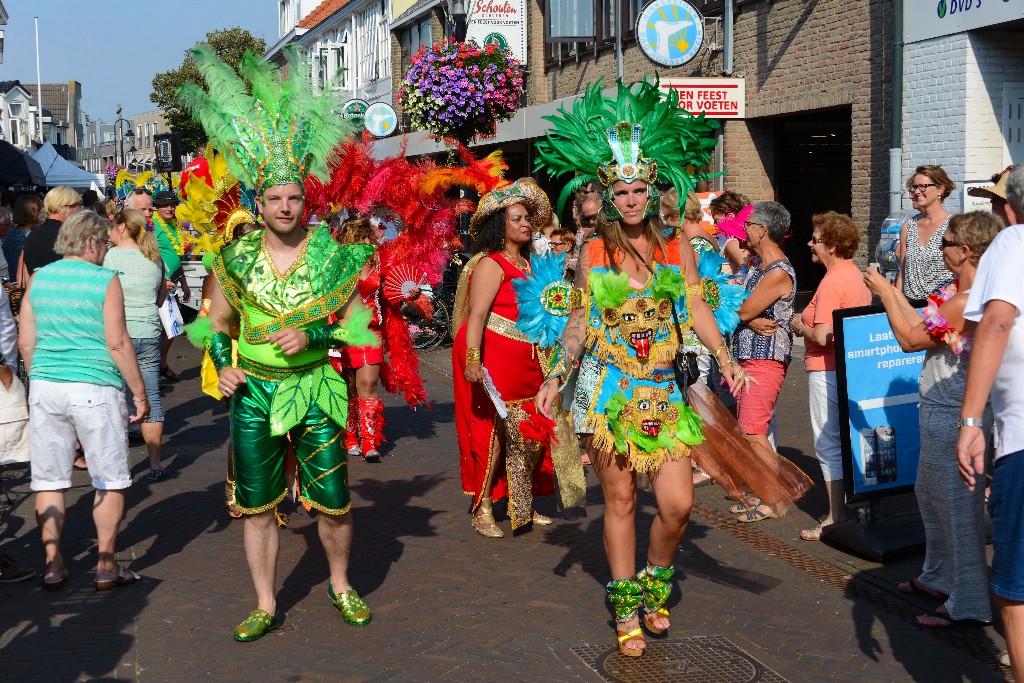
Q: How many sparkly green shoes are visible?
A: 2